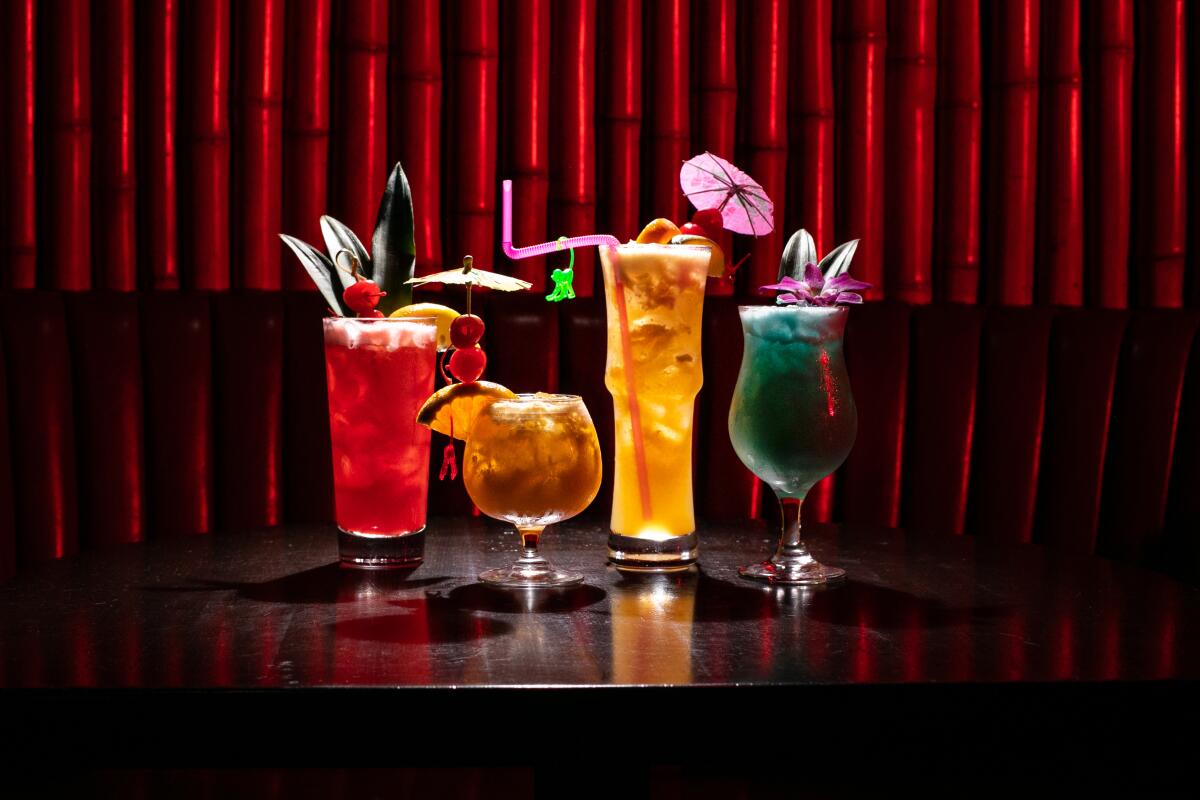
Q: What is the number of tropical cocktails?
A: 4